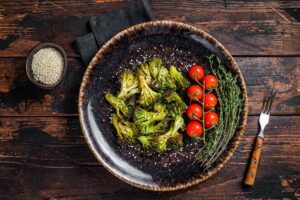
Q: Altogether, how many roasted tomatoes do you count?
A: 7